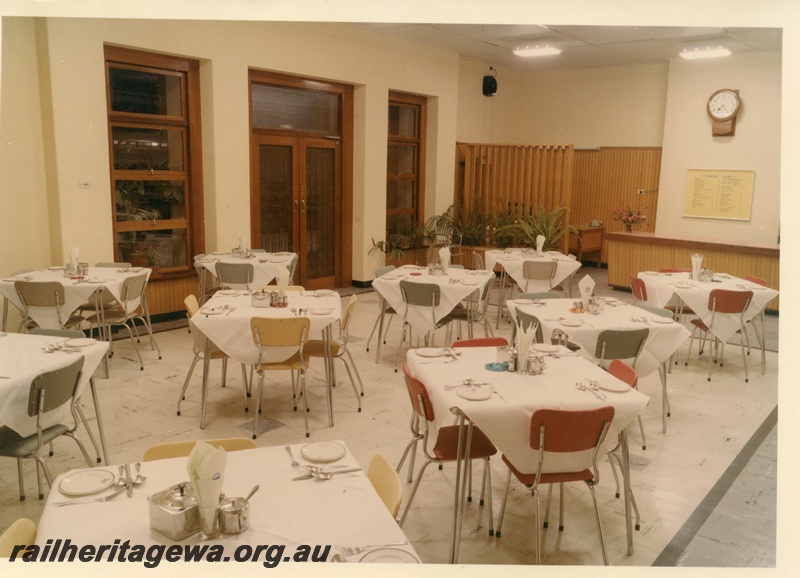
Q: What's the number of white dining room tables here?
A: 10